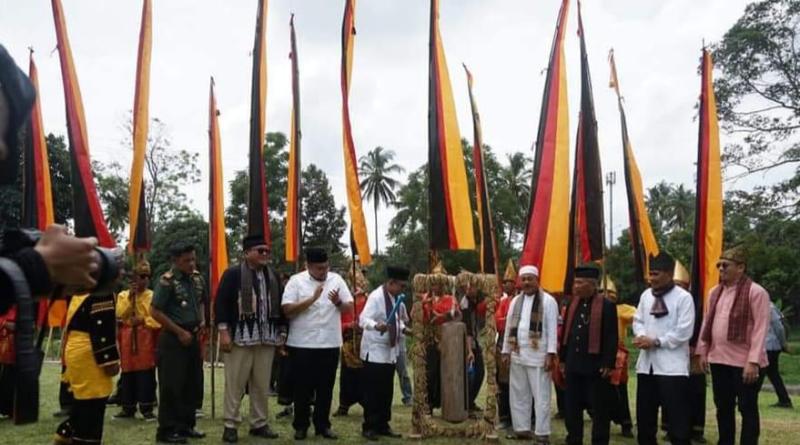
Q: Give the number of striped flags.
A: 13